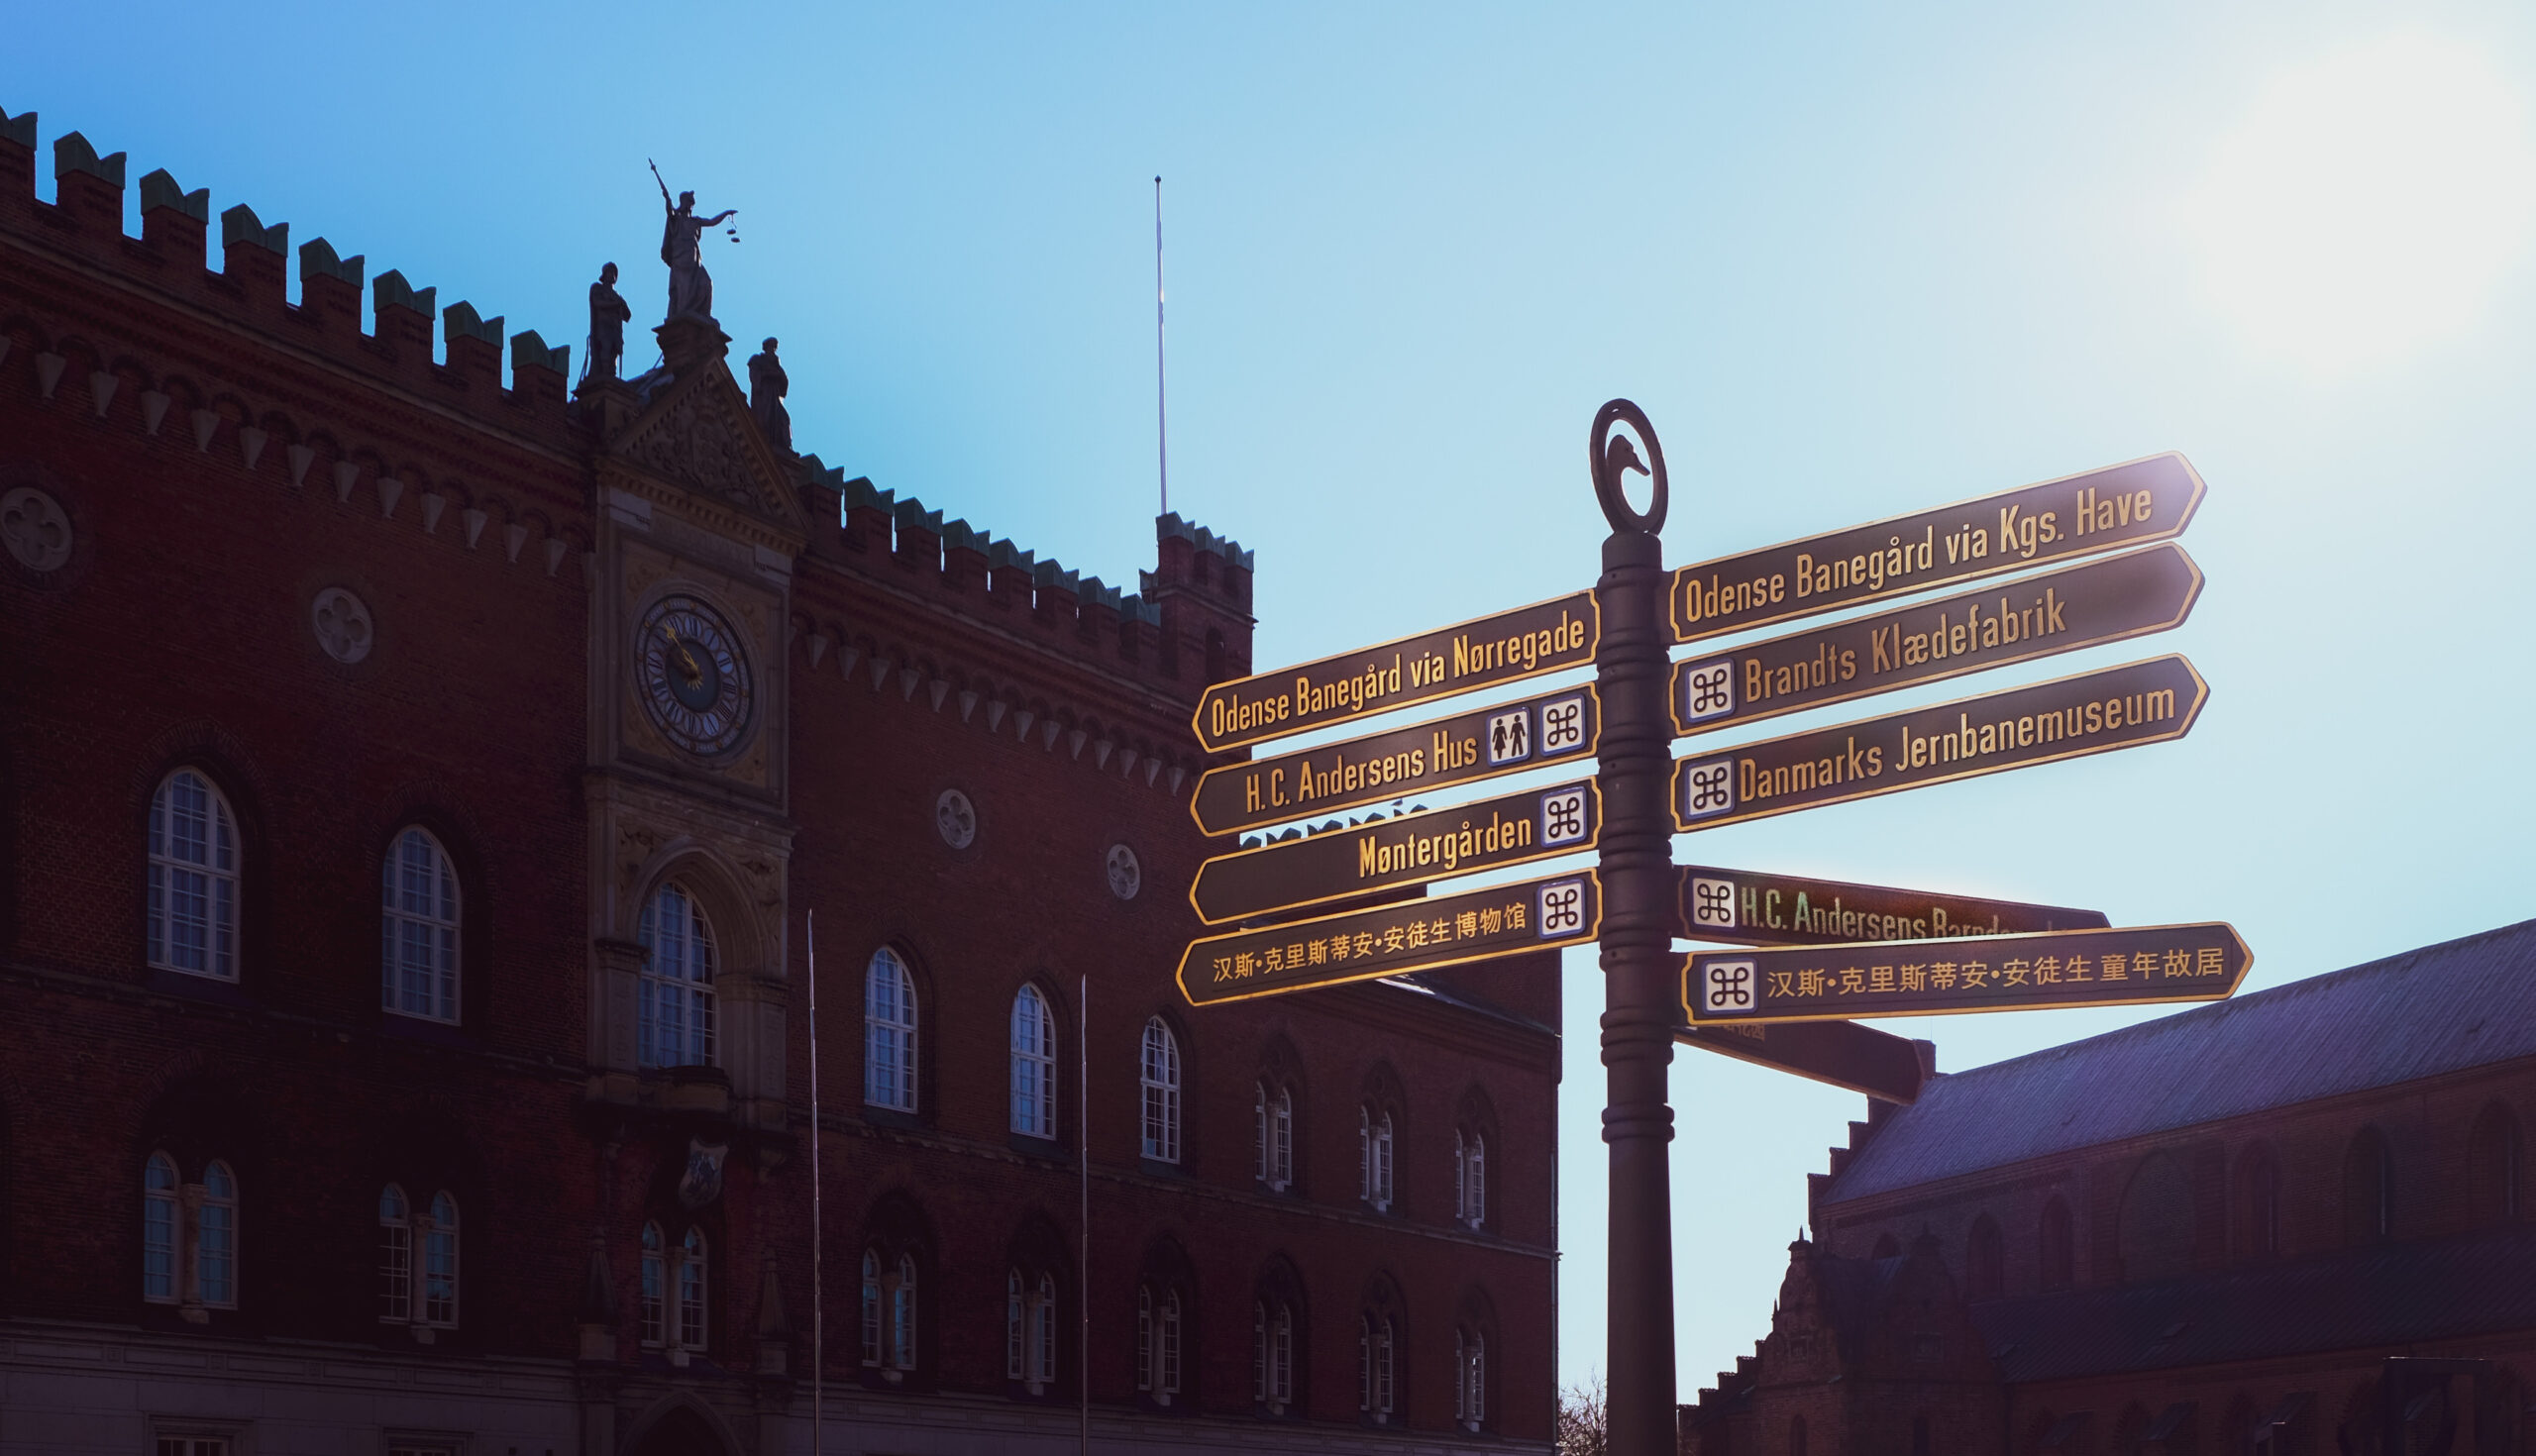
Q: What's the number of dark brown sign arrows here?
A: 10